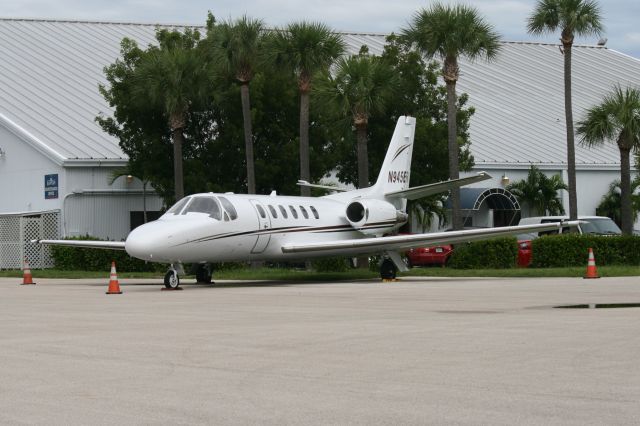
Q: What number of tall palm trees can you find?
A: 7